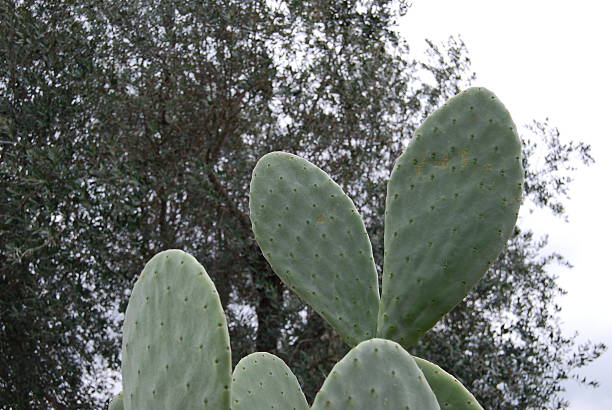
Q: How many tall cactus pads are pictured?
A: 3